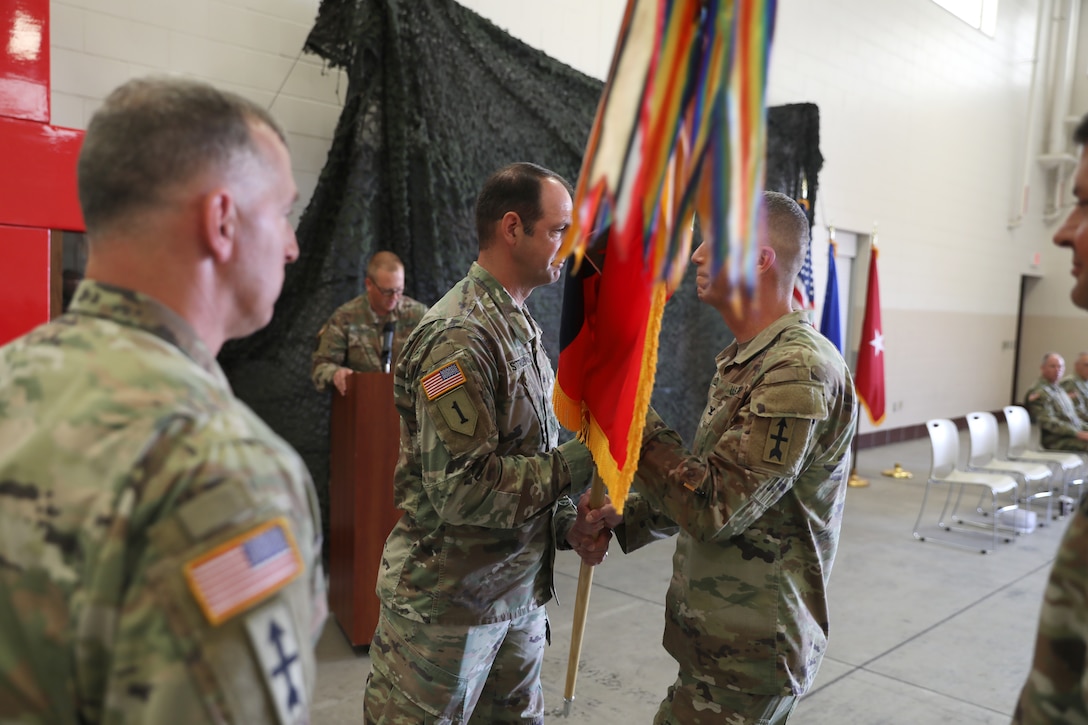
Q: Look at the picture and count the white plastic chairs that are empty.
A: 3